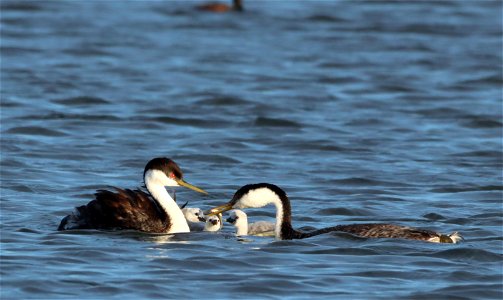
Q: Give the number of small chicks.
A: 3